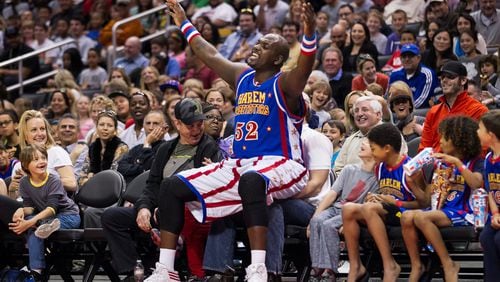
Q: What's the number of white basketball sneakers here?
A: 2